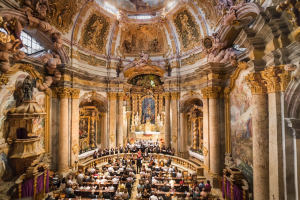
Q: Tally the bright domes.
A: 1